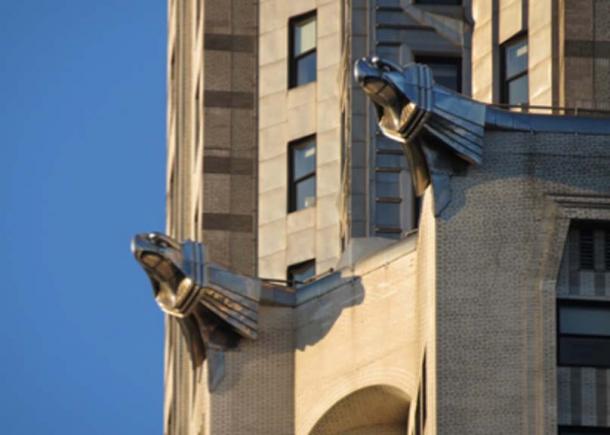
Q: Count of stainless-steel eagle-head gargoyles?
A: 2